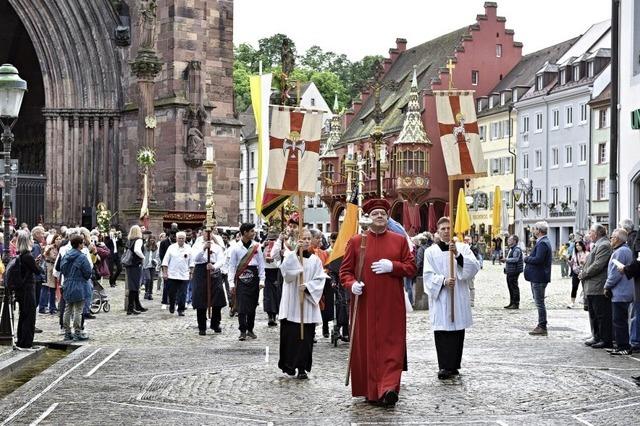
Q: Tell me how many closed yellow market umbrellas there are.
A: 2